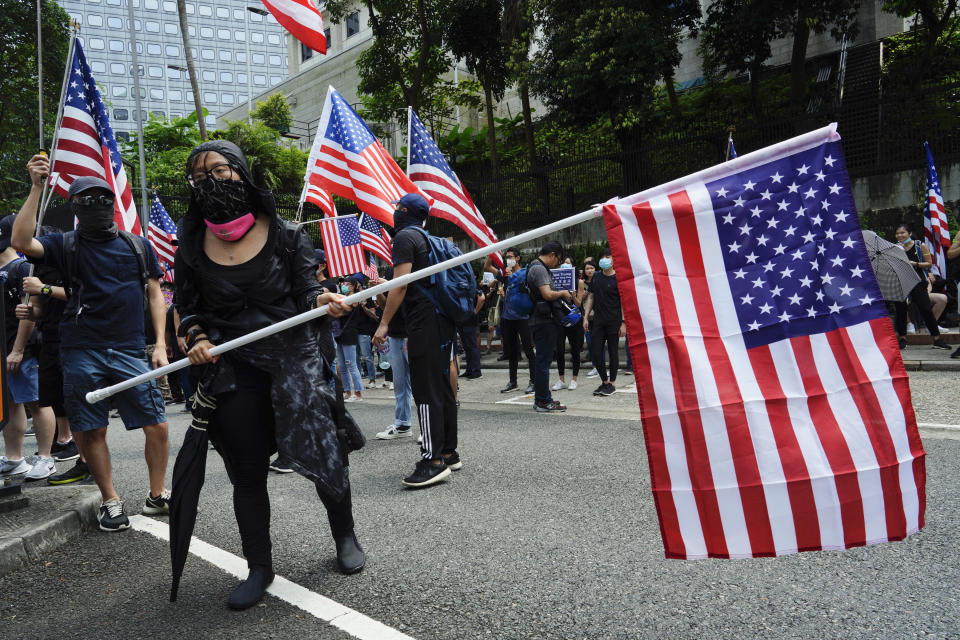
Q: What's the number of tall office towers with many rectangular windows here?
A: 1